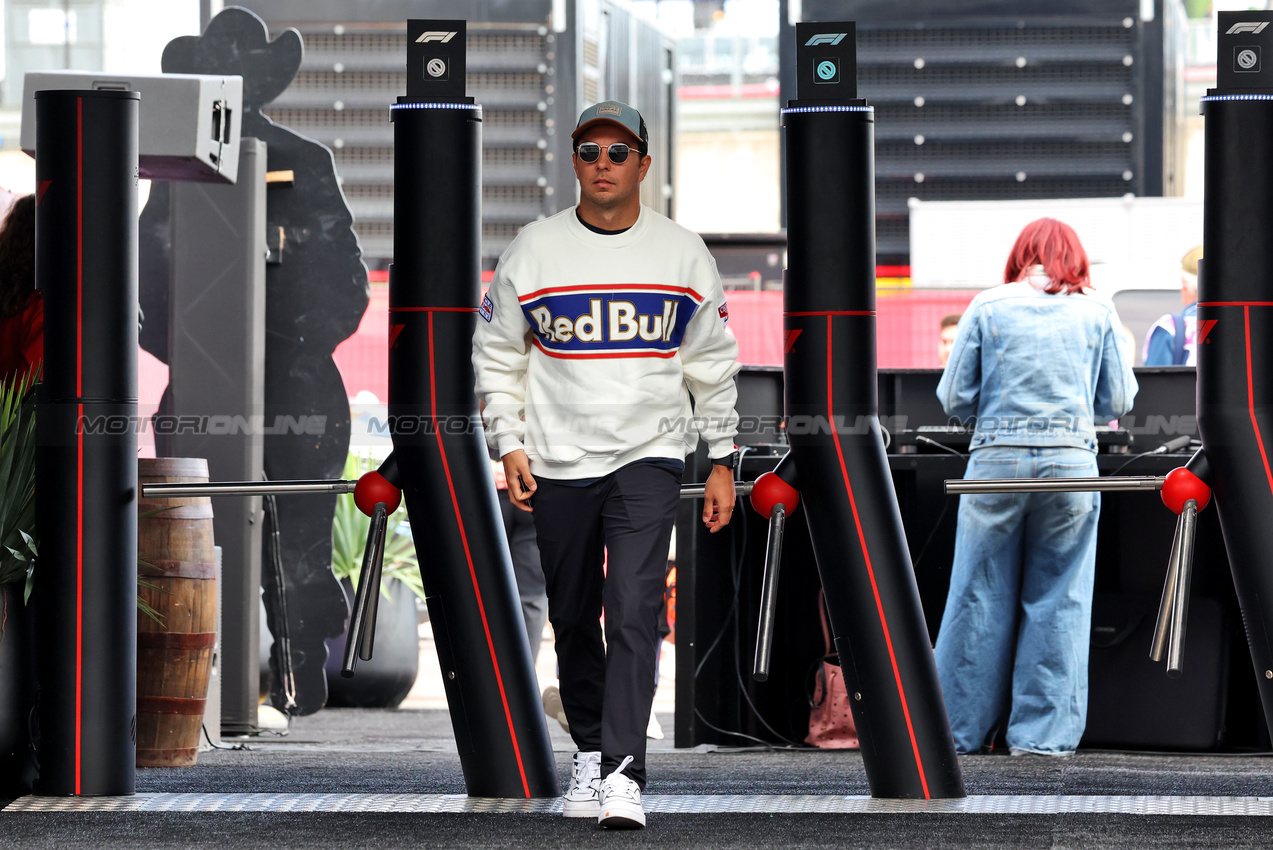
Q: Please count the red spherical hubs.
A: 3